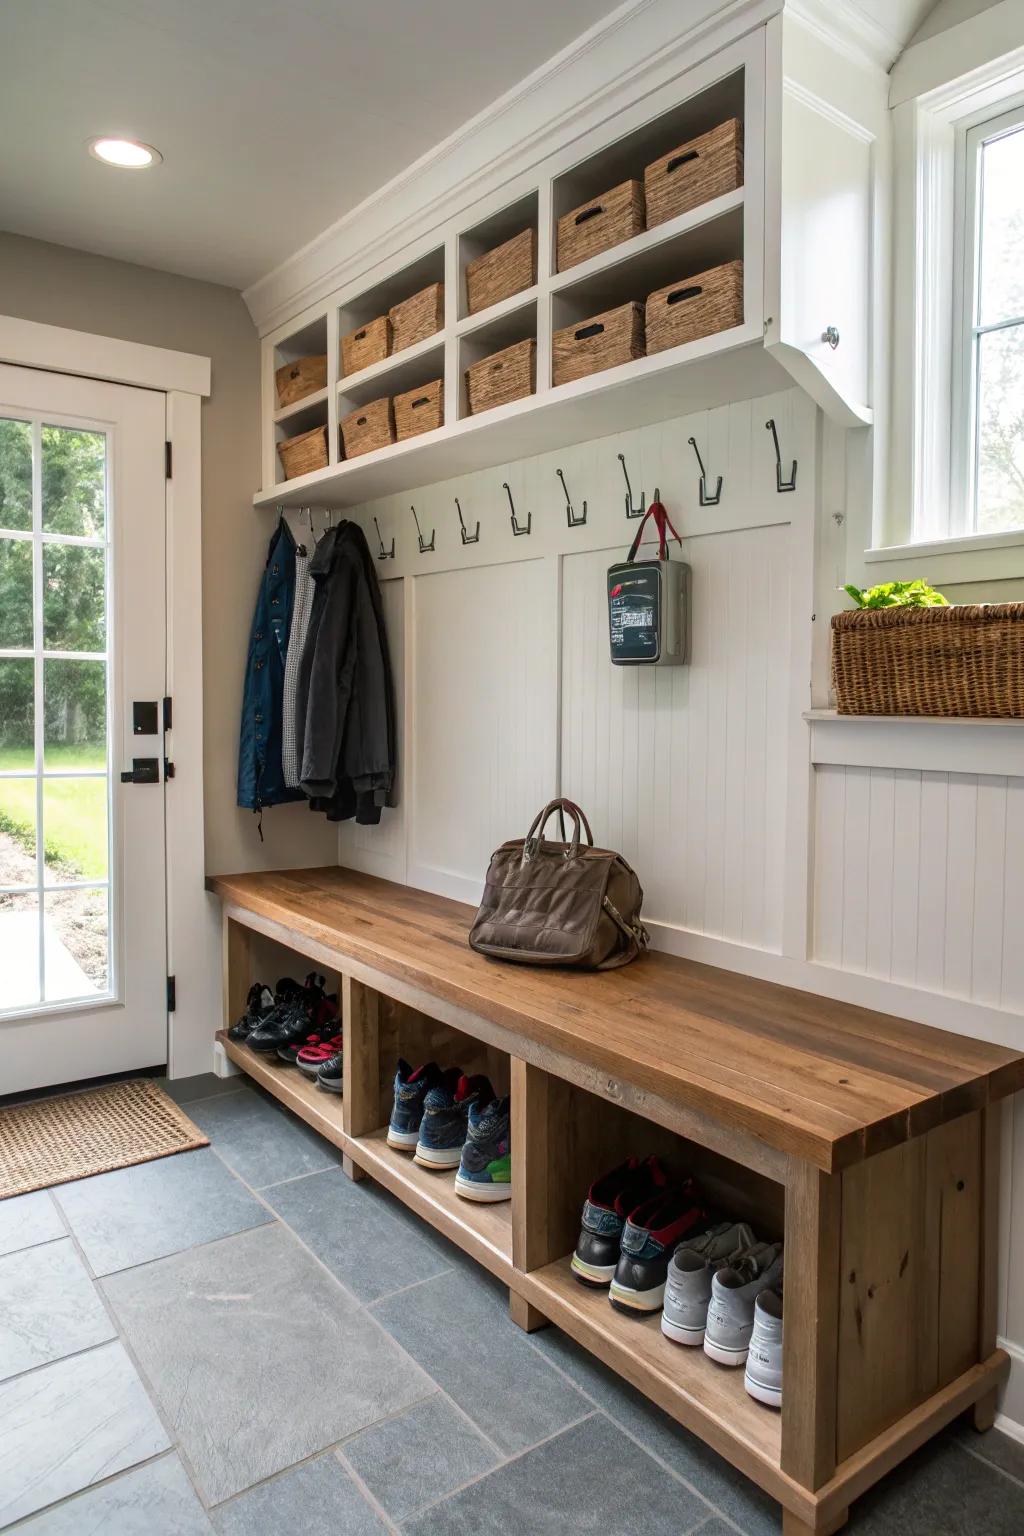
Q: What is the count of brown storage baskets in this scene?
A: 12